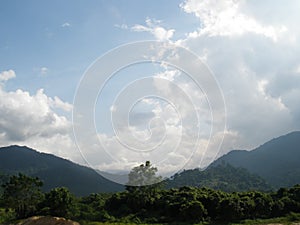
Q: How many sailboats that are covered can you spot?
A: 0